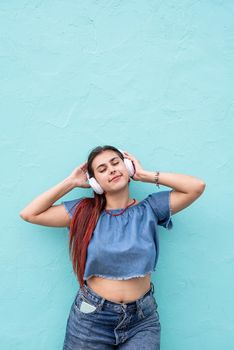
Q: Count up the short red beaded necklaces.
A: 1